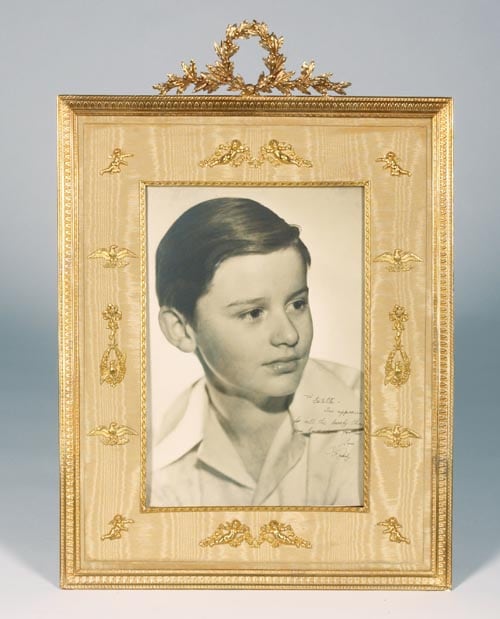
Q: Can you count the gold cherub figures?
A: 8